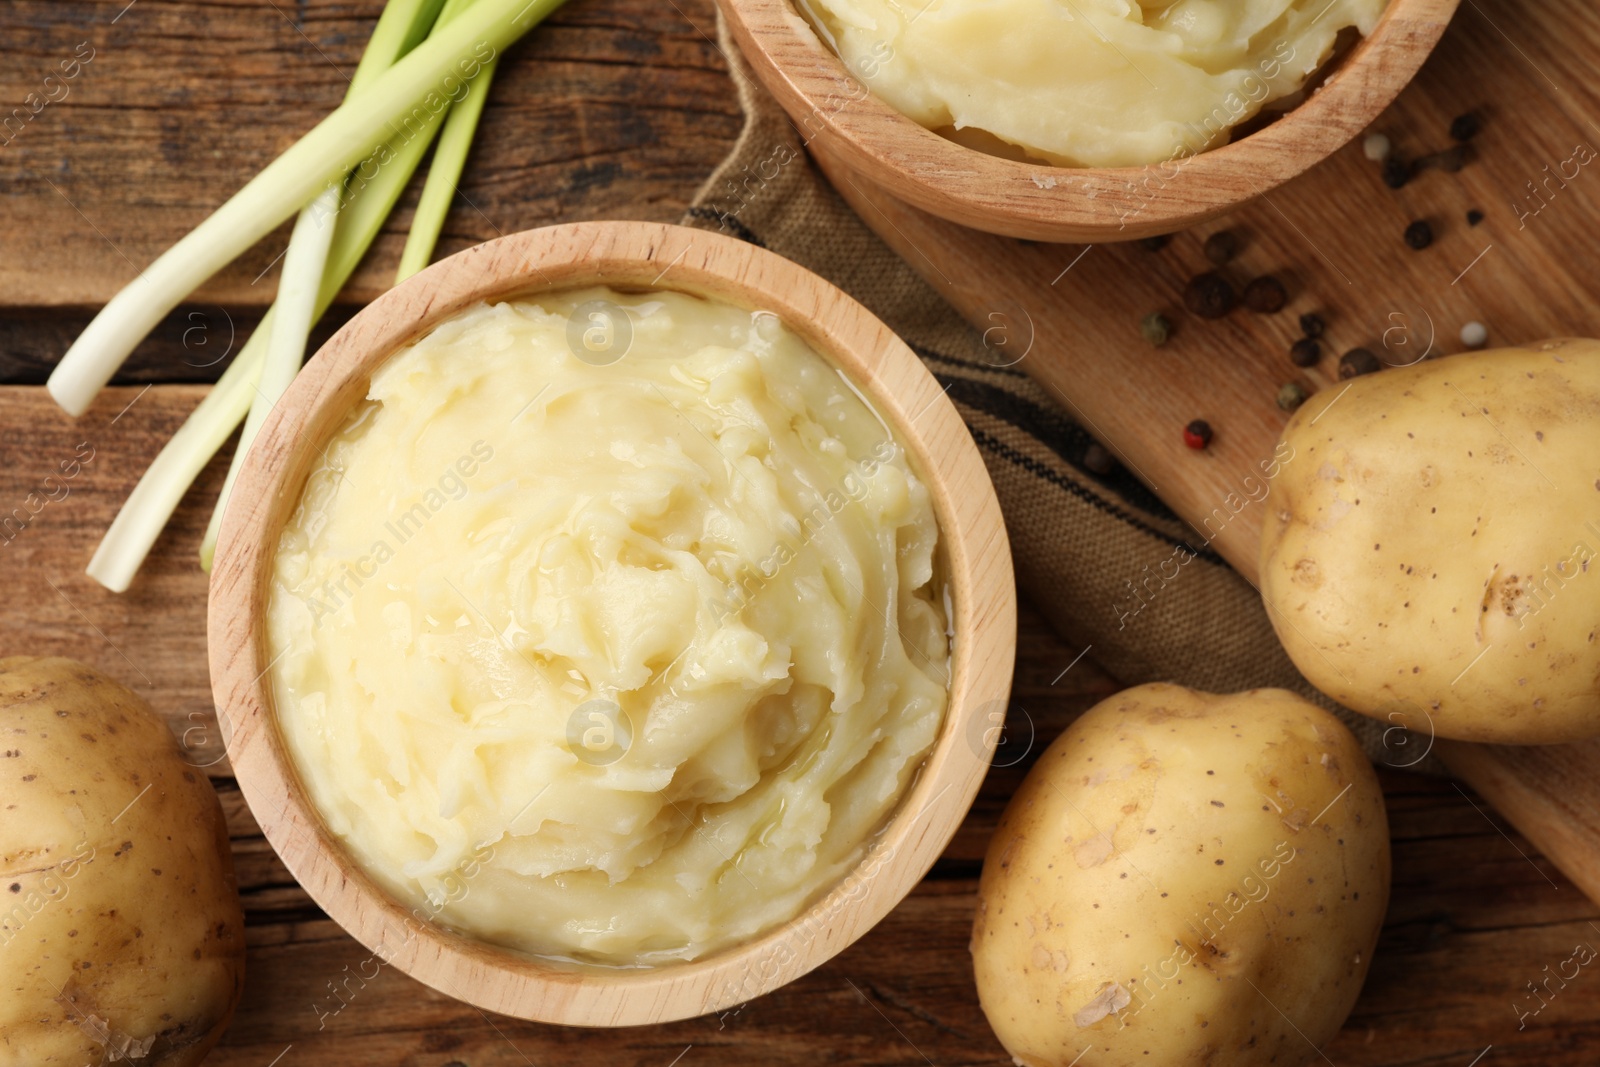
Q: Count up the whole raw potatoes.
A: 3